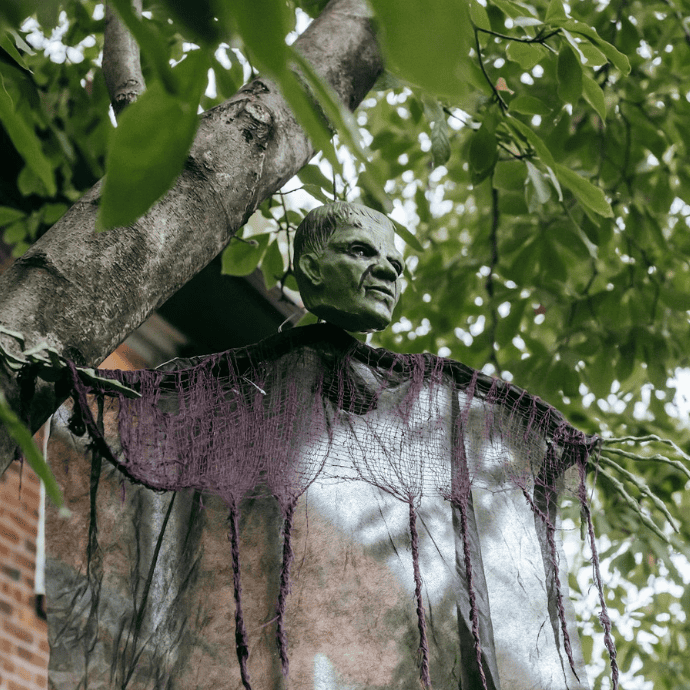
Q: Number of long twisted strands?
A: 6